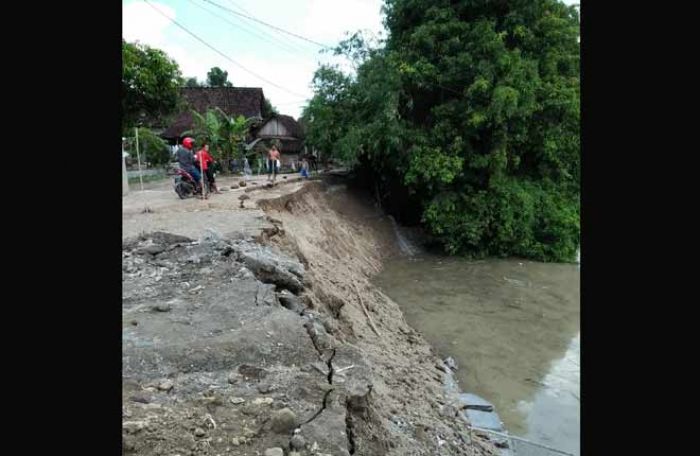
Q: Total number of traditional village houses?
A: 2